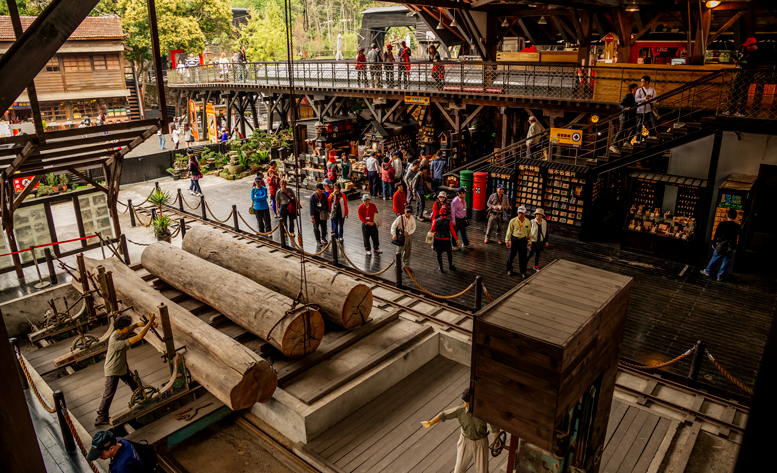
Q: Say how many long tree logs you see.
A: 3